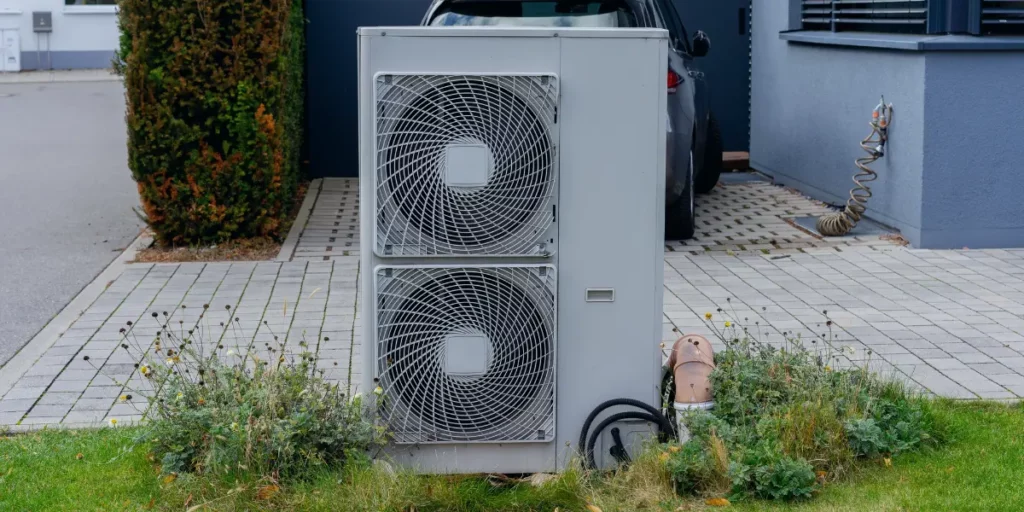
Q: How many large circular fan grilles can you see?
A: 2